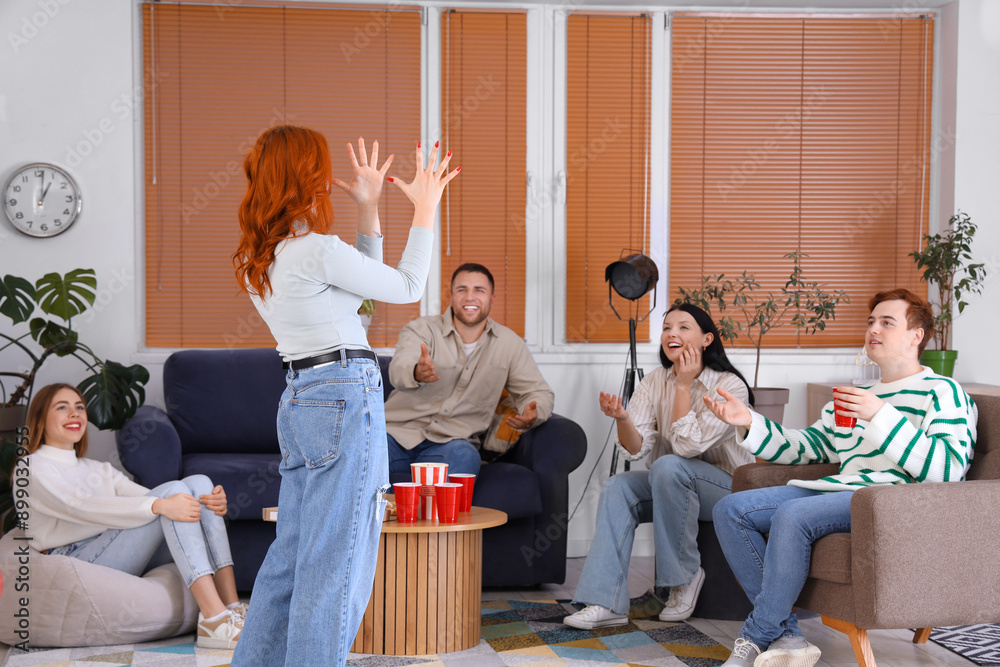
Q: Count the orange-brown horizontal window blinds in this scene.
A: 4